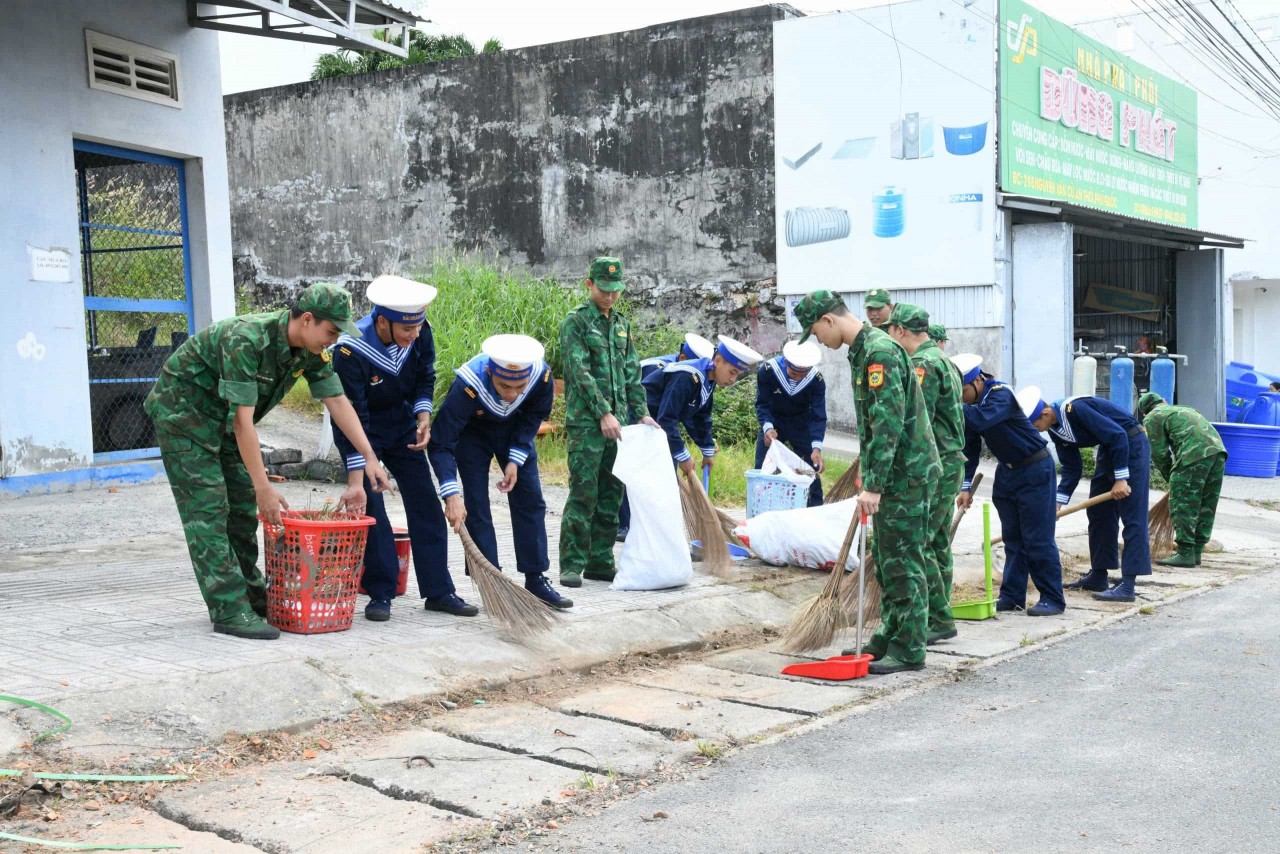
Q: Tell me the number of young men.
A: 14